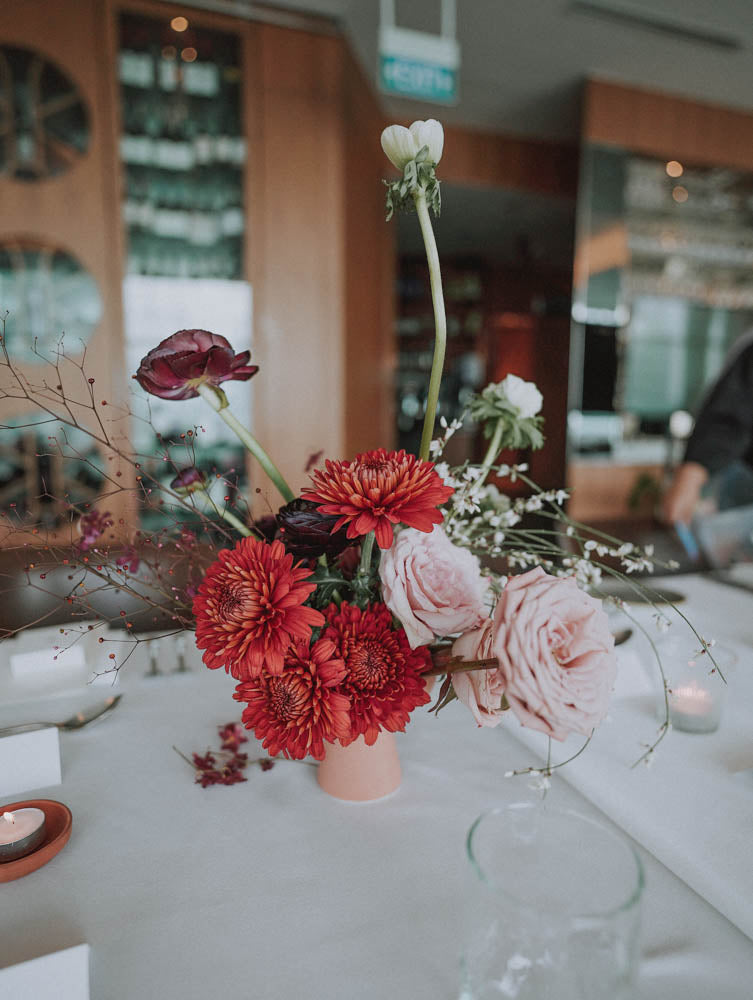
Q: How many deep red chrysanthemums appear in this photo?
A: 4